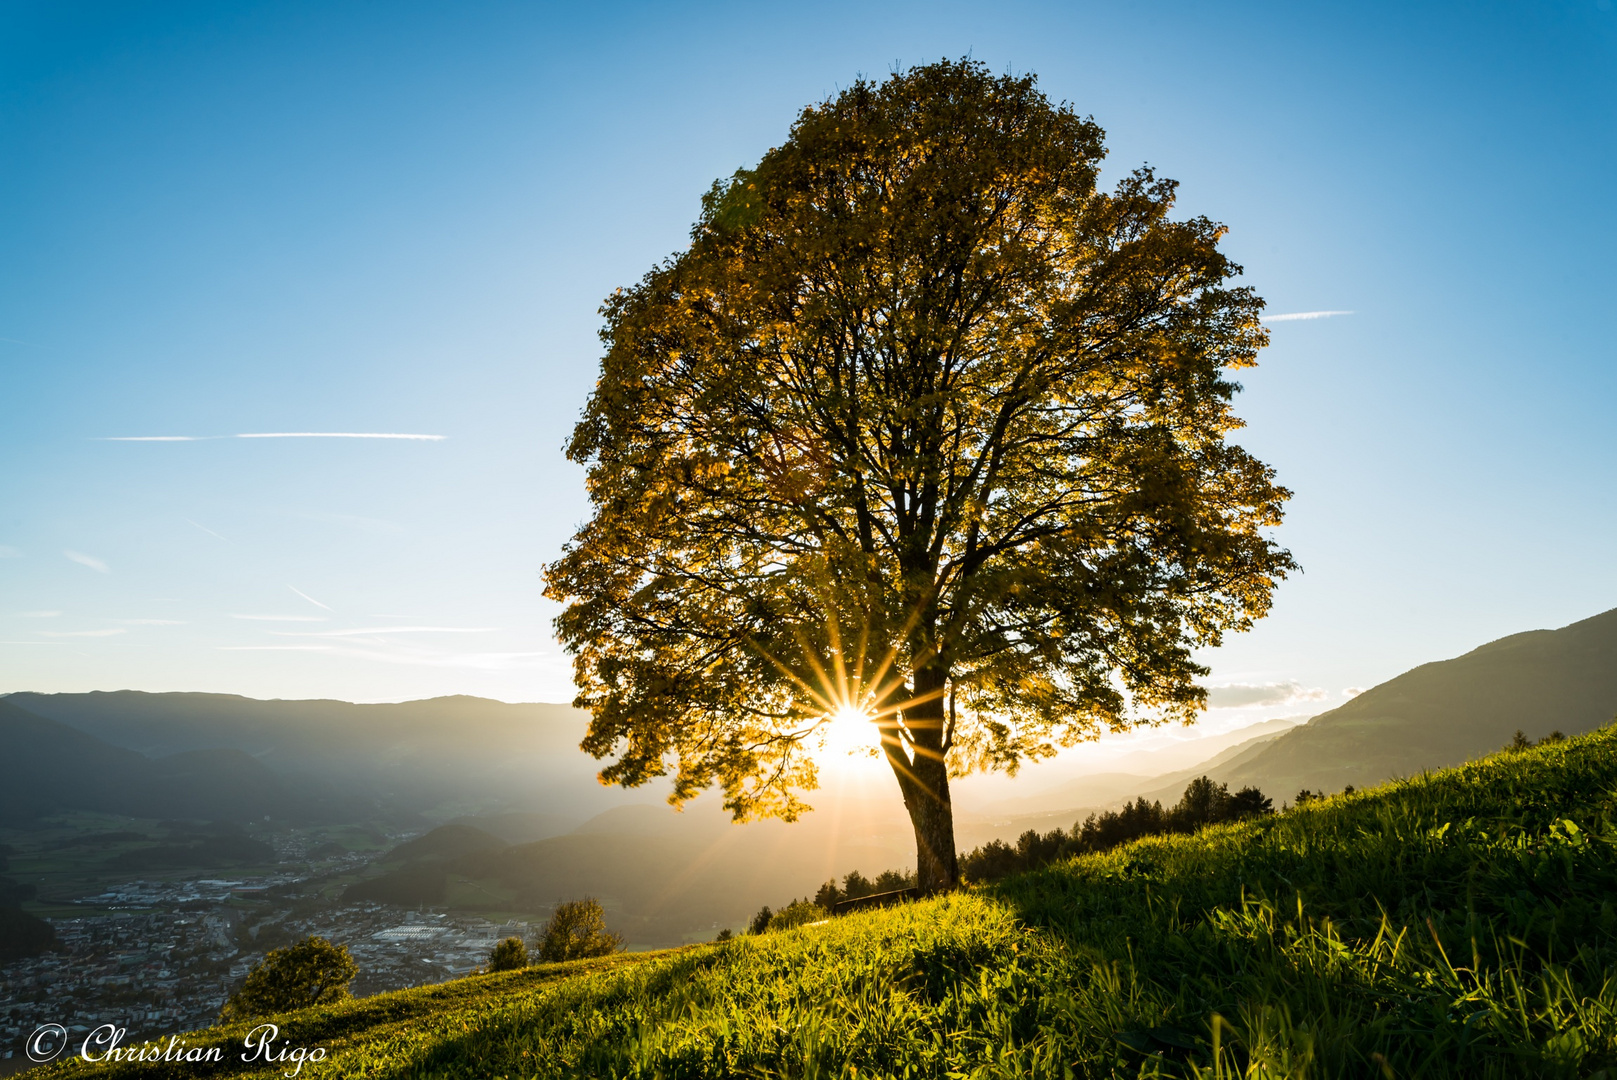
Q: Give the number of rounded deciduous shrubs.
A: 3